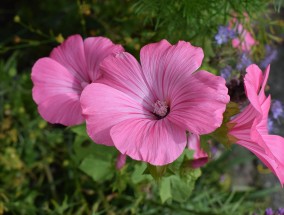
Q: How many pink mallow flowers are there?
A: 3